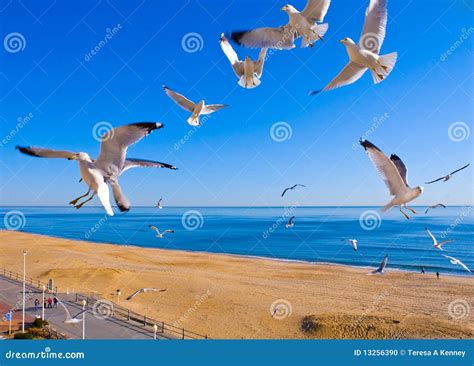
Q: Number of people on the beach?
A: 2